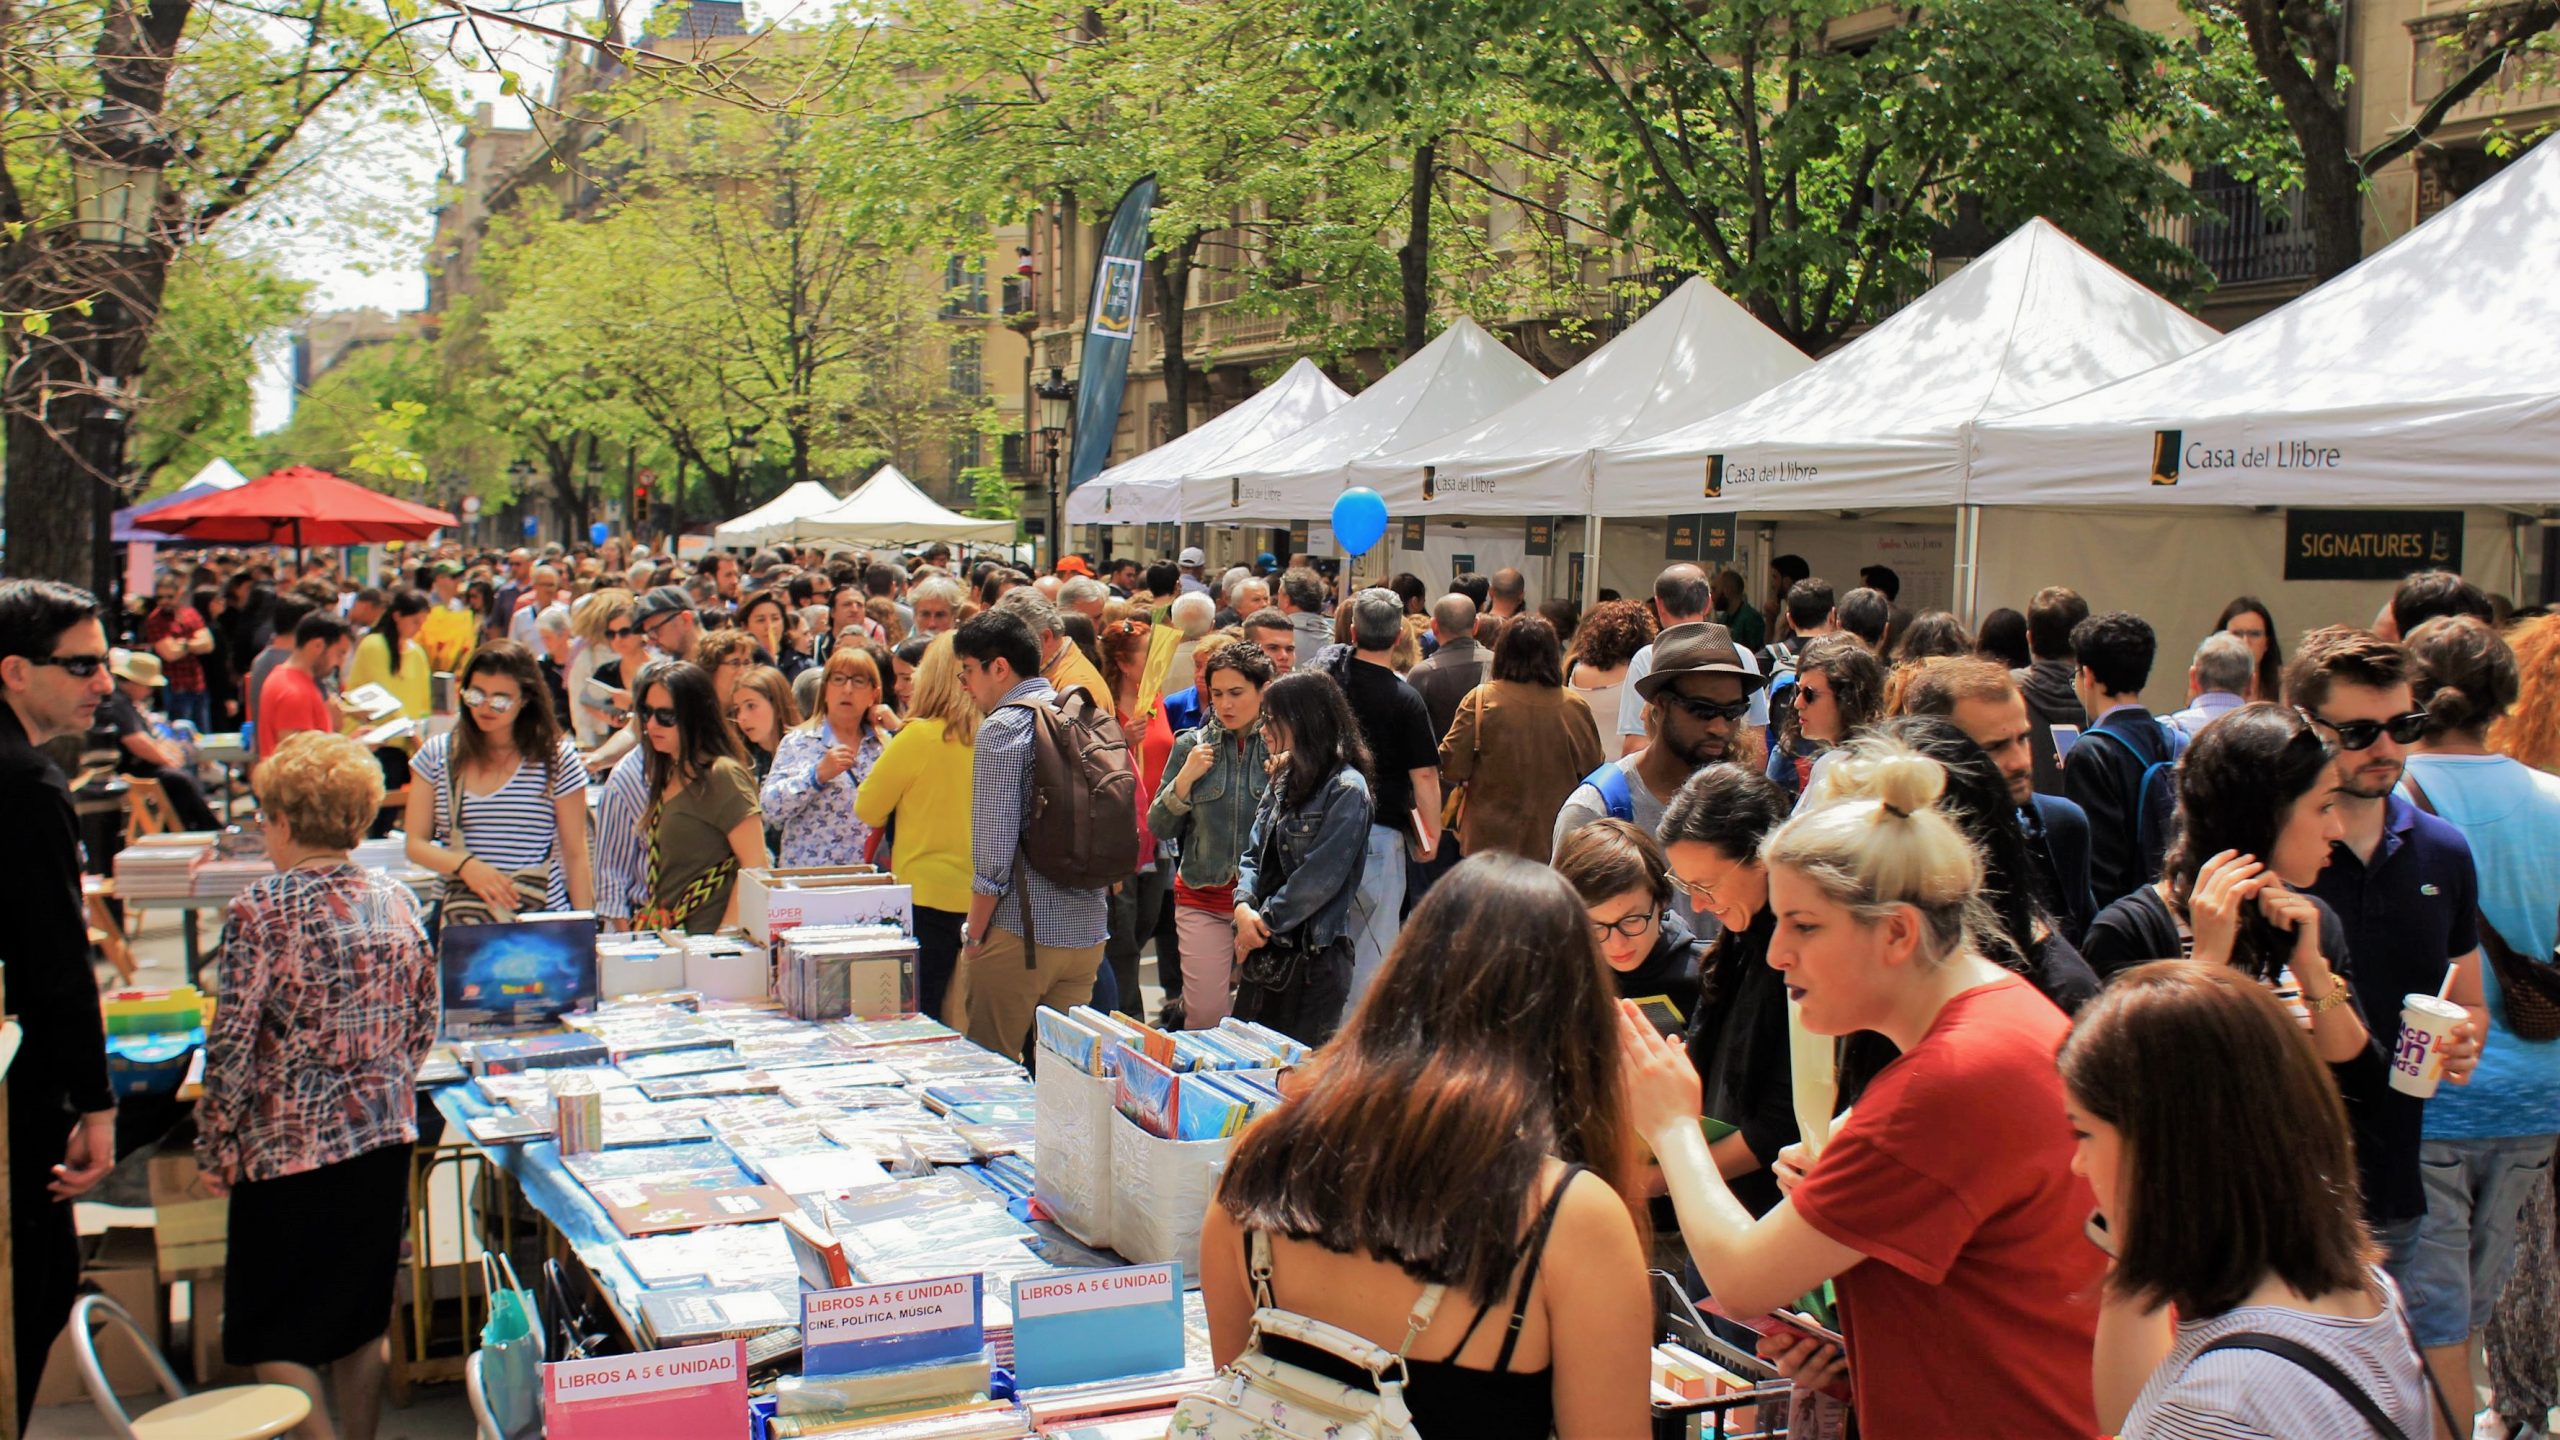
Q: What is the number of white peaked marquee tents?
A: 8